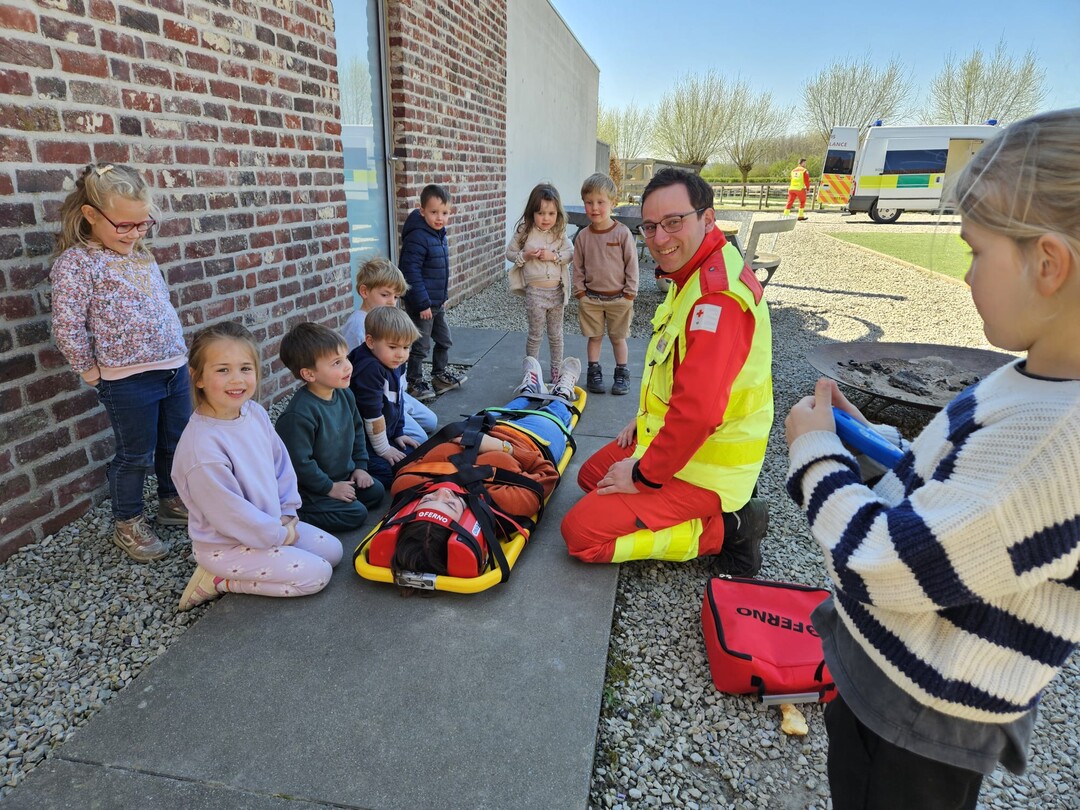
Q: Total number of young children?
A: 9